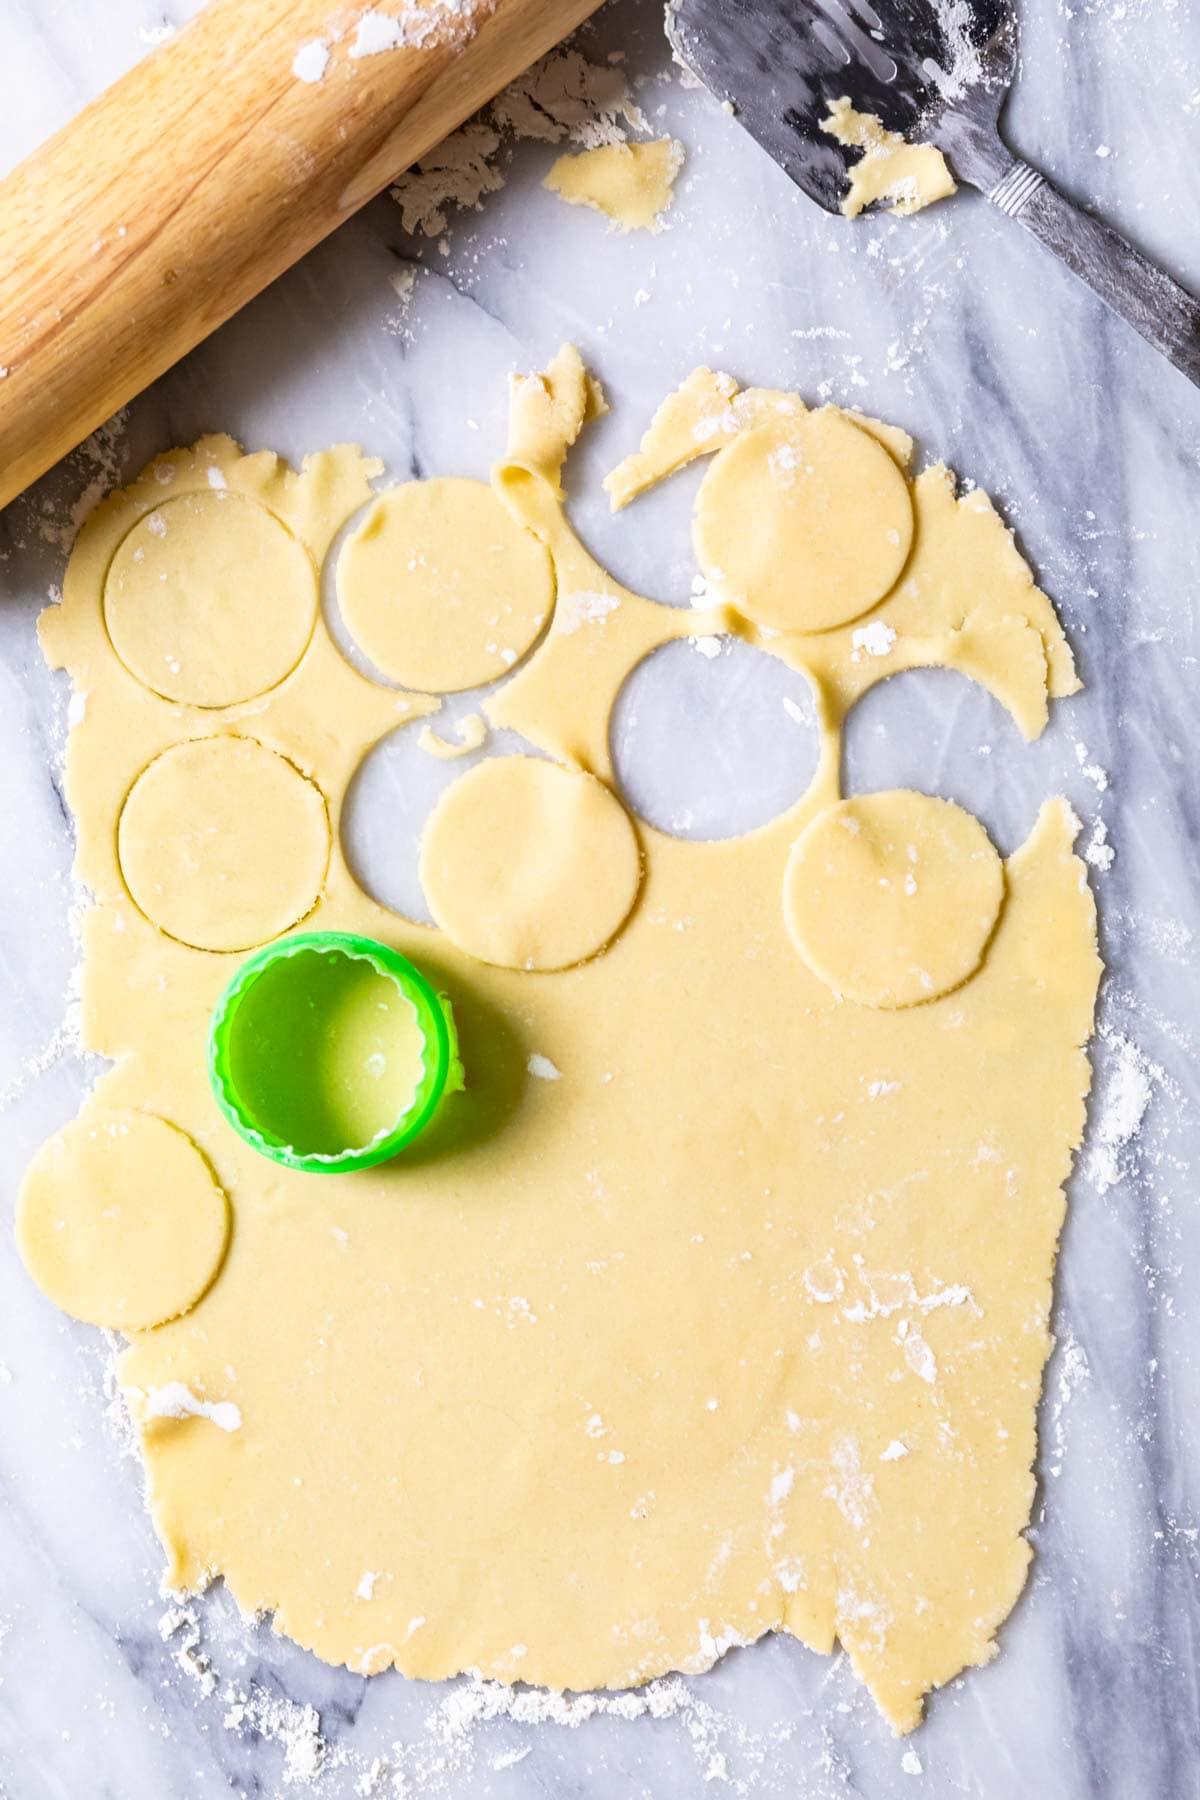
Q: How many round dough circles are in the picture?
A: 7